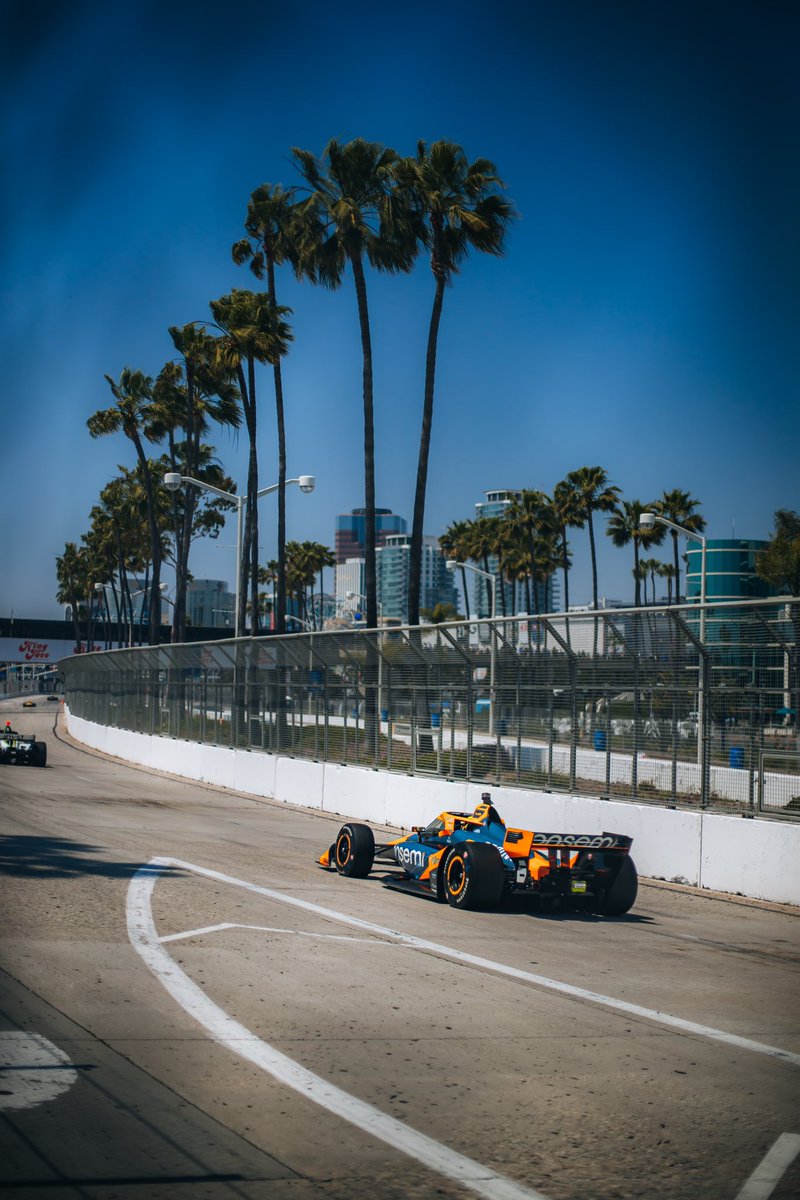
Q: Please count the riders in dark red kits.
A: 0